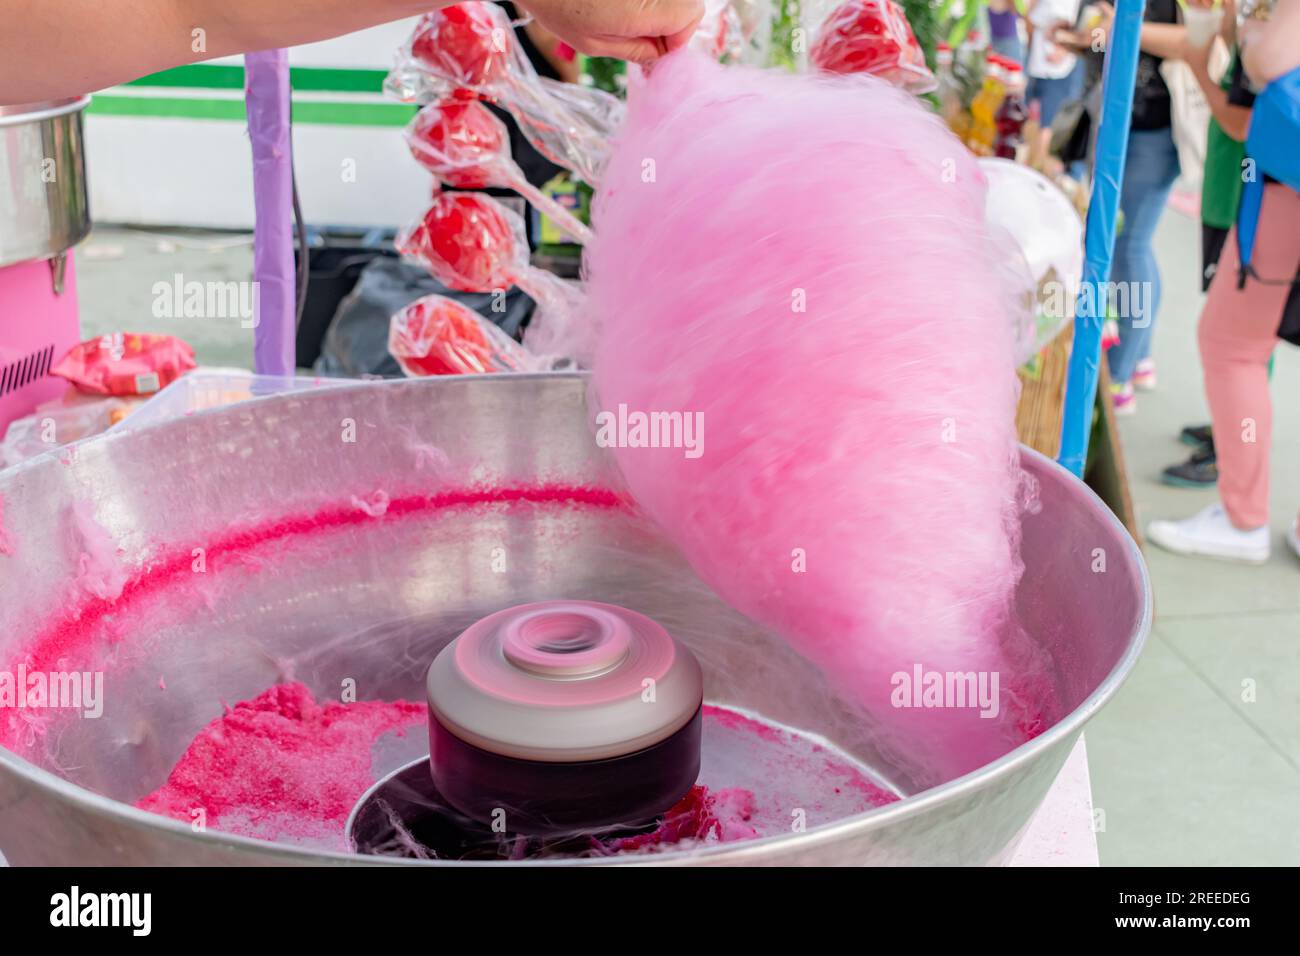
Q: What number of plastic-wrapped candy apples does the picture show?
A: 5